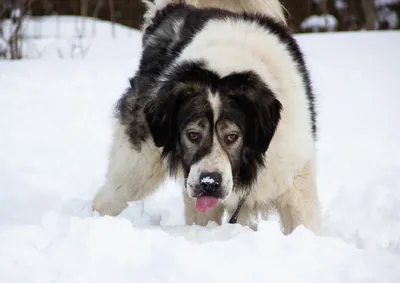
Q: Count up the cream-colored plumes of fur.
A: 1